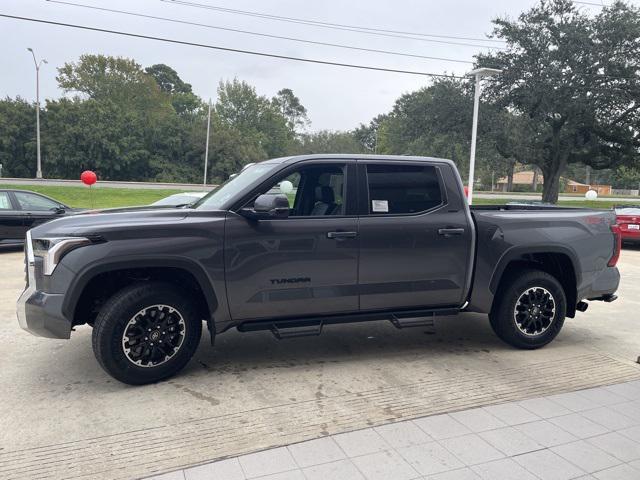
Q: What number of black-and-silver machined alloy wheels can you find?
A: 2